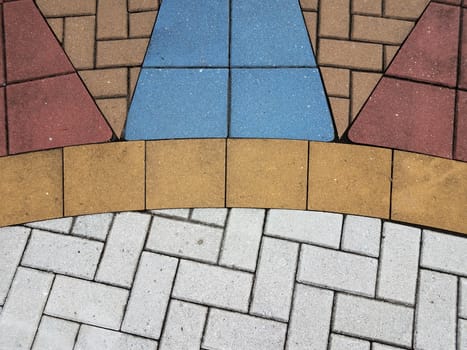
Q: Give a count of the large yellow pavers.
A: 6